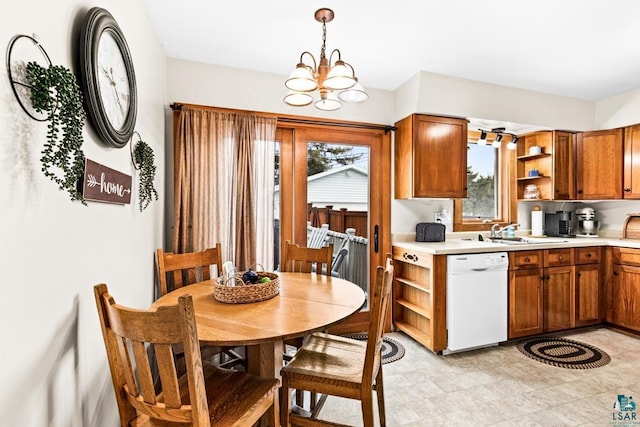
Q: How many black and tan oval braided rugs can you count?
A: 2